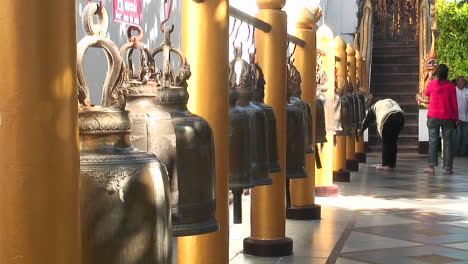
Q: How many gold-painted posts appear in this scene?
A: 8